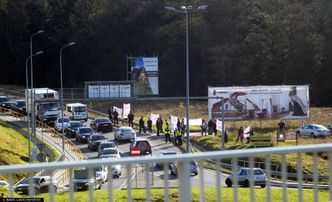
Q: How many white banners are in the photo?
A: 7